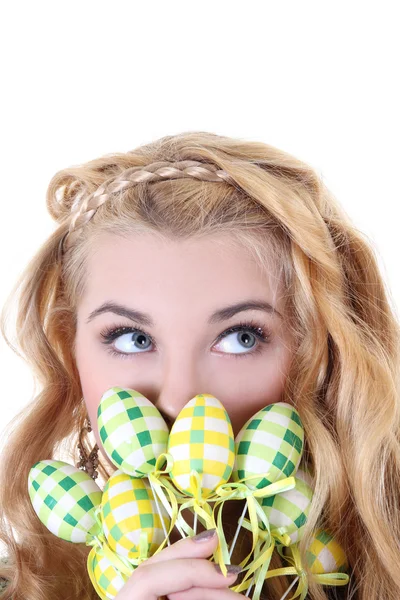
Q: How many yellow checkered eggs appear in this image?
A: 4